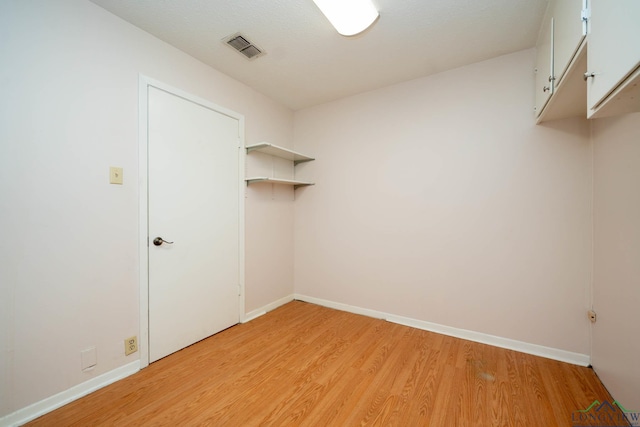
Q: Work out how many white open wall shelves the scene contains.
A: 2